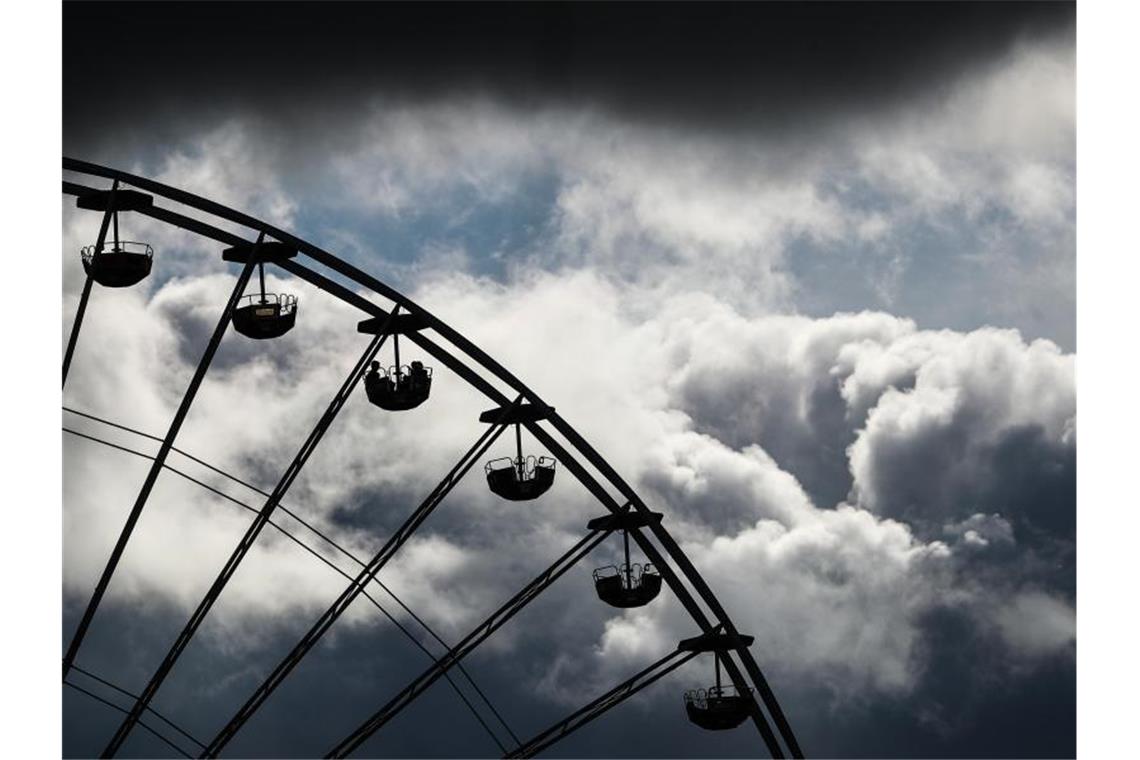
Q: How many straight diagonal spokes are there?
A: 6